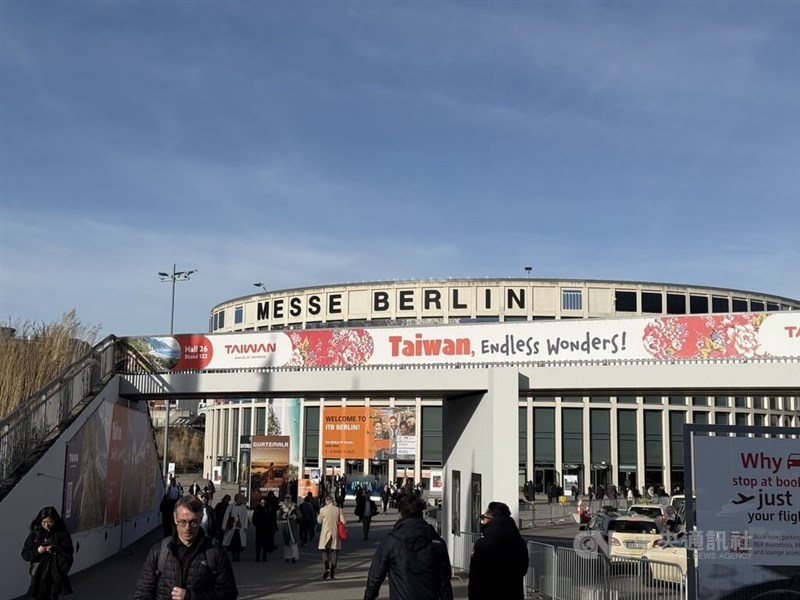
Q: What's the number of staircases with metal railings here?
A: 1